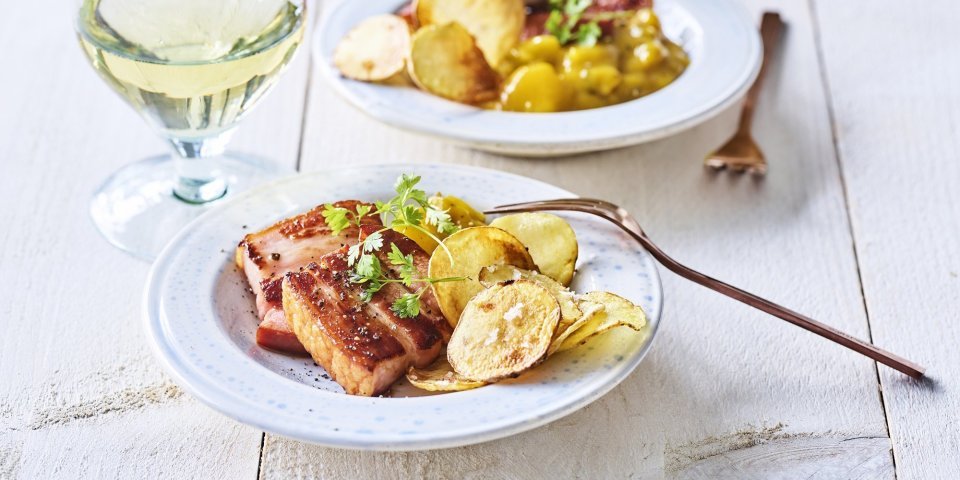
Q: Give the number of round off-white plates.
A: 2